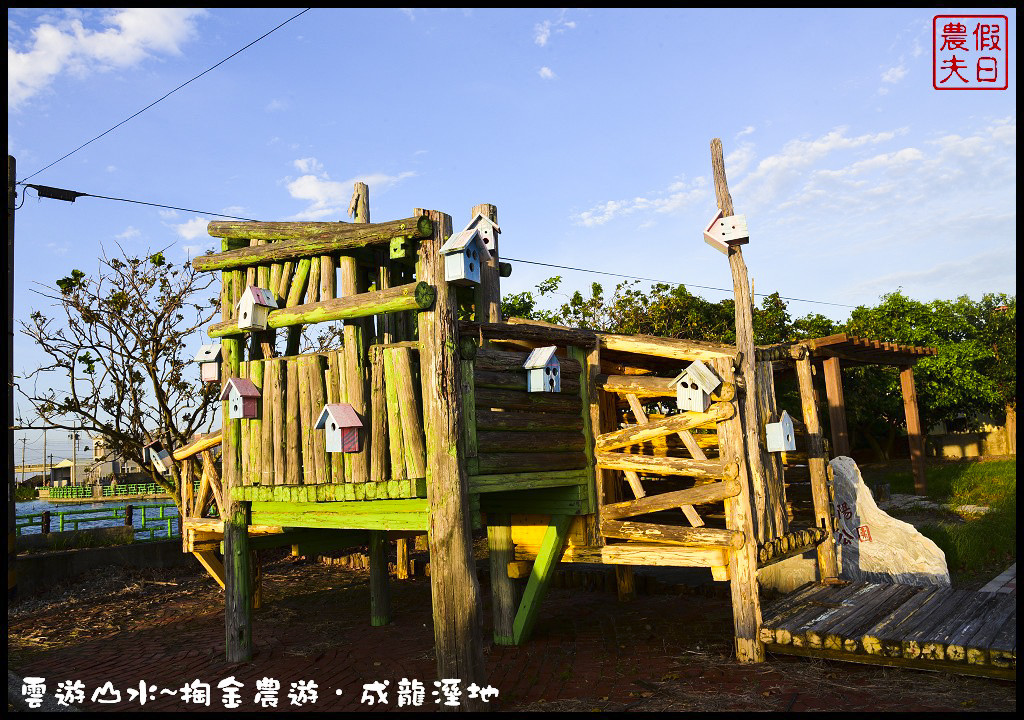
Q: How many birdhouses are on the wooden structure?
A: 11